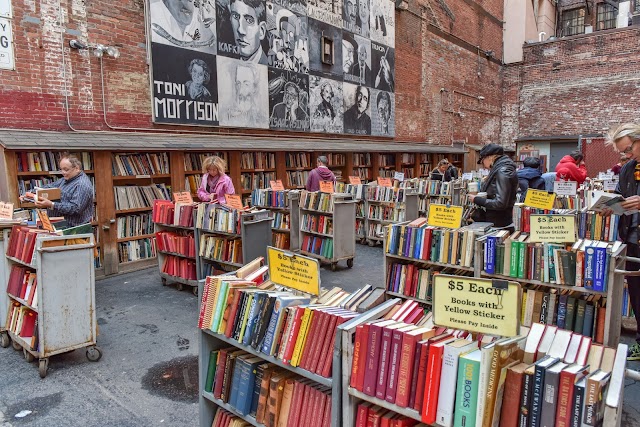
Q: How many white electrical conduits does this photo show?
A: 2